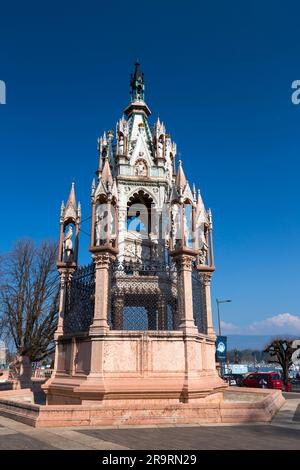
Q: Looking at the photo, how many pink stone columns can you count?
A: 4